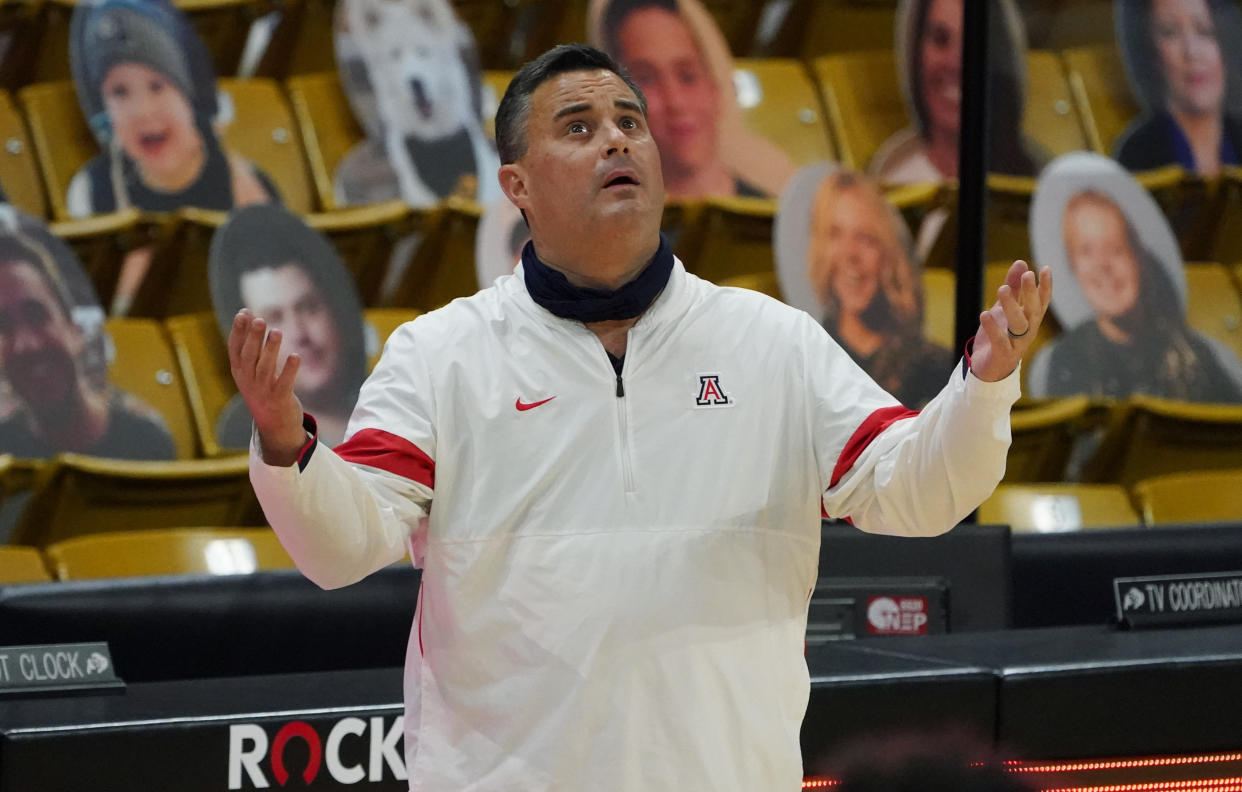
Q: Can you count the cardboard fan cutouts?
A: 10